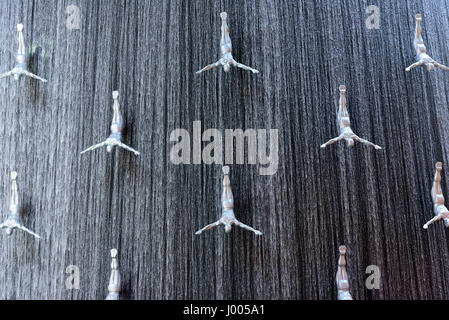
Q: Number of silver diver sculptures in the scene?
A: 10